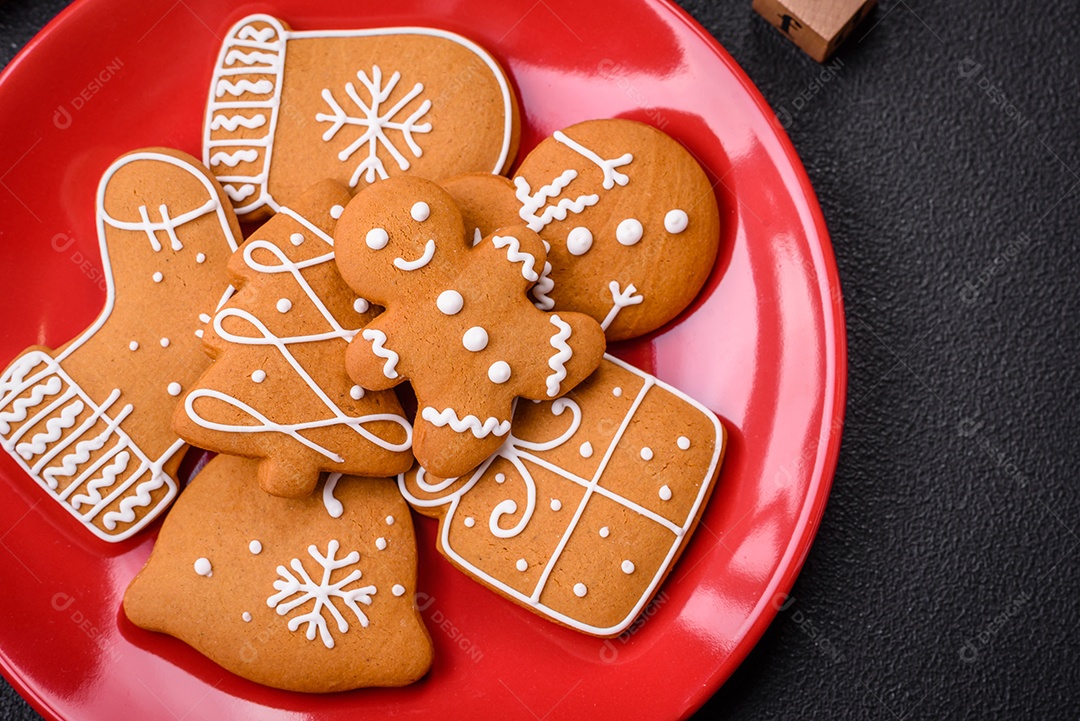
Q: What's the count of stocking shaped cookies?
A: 1